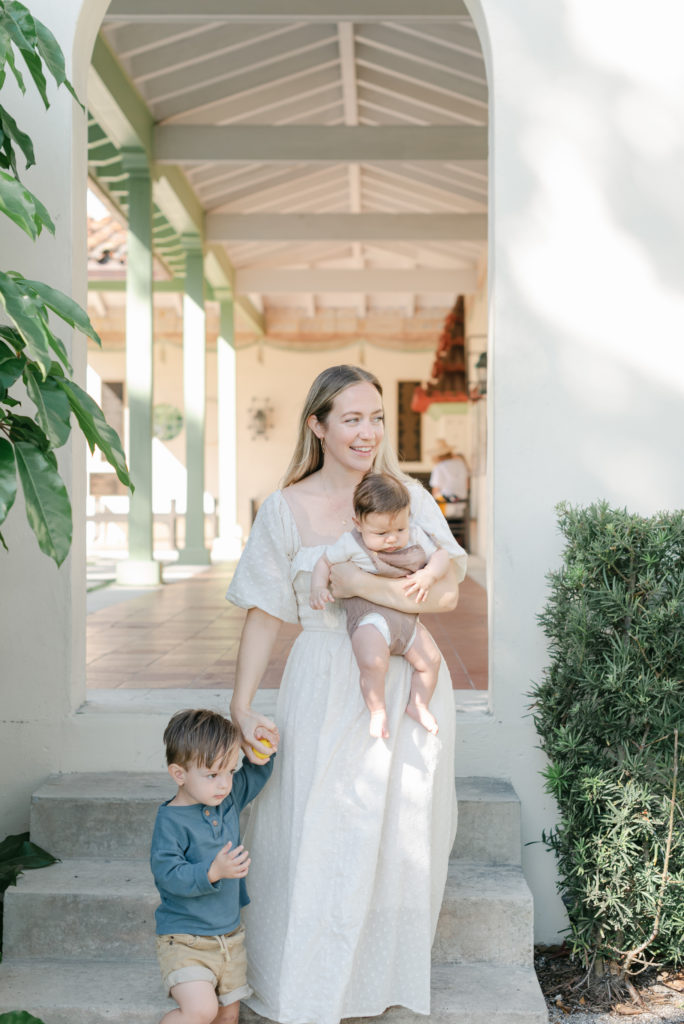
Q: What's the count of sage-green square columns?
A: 3